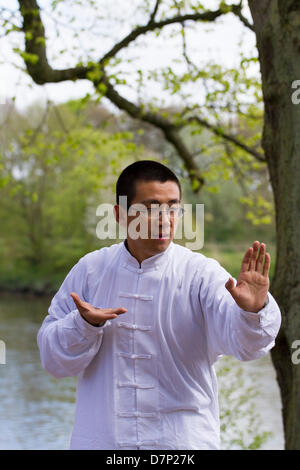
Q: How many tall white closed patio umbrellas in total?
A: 0